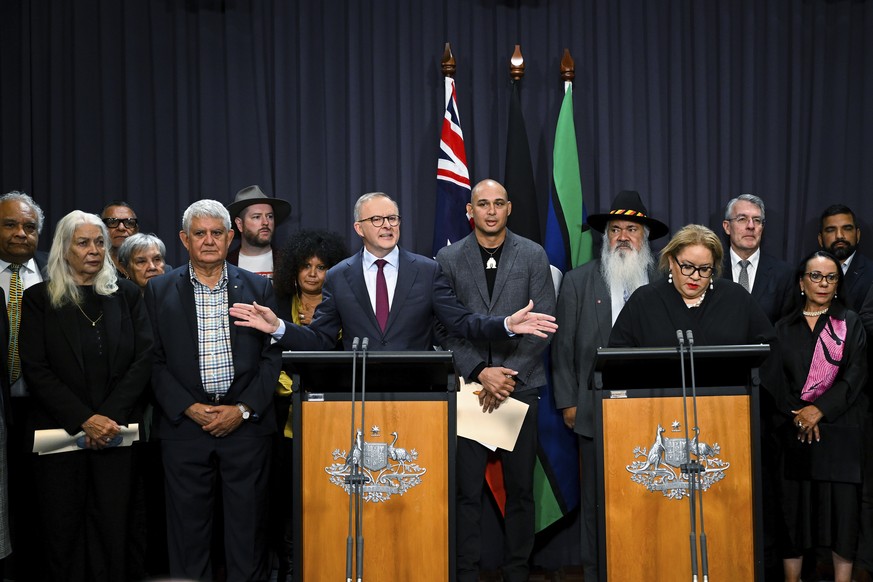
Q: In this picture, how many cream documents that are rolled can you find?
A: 1